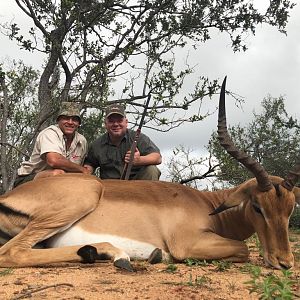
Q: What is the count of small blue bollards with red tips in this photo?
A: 0